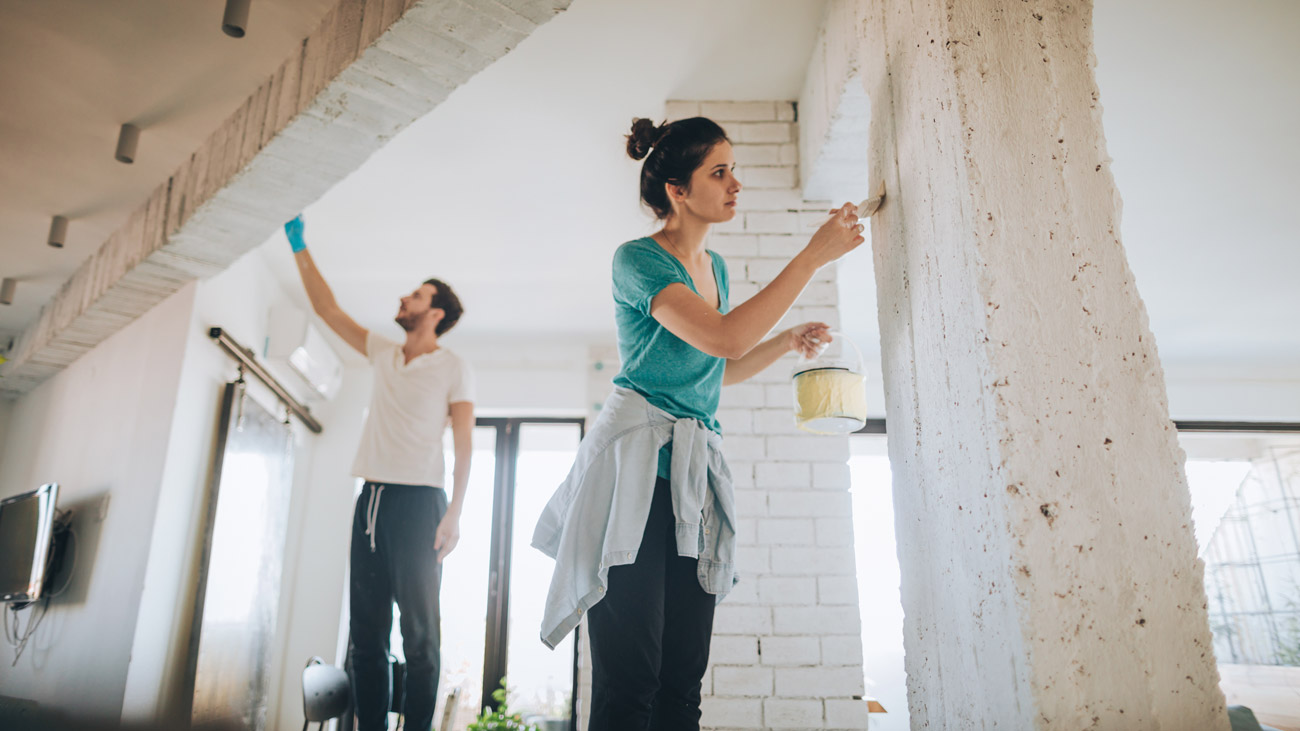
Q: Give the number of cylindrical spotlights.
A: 4